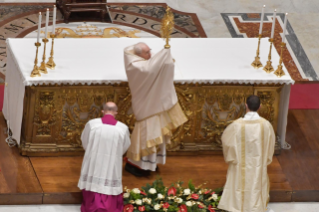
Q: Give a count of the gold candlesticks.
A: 6